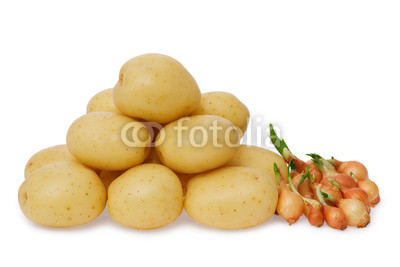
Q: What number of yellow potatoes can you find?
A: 10